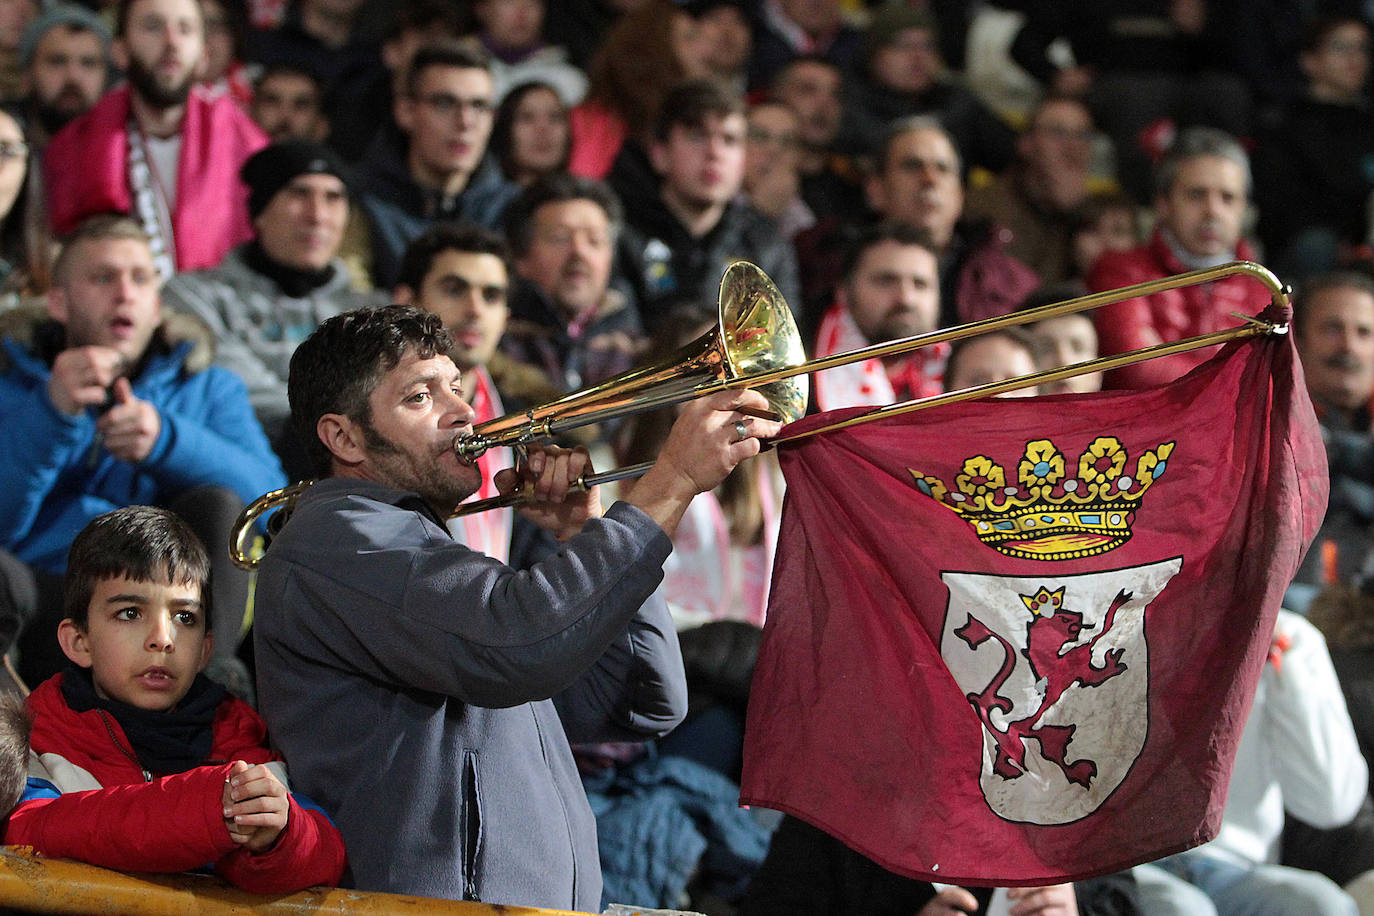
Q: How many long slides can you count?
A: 2